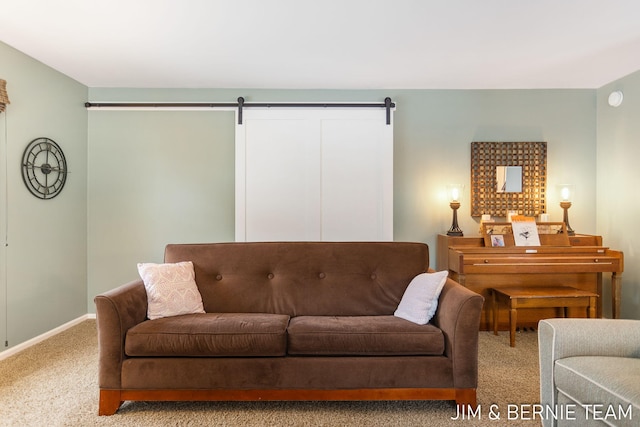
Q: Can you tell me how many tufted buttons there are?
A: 4